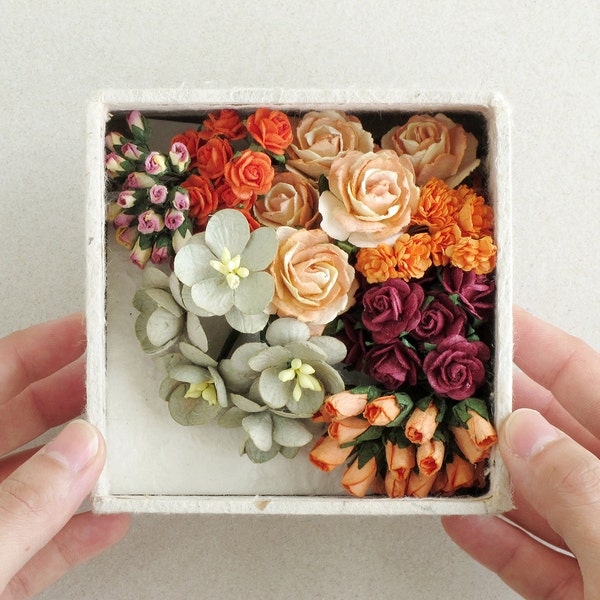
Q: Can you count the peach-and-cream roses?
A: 5